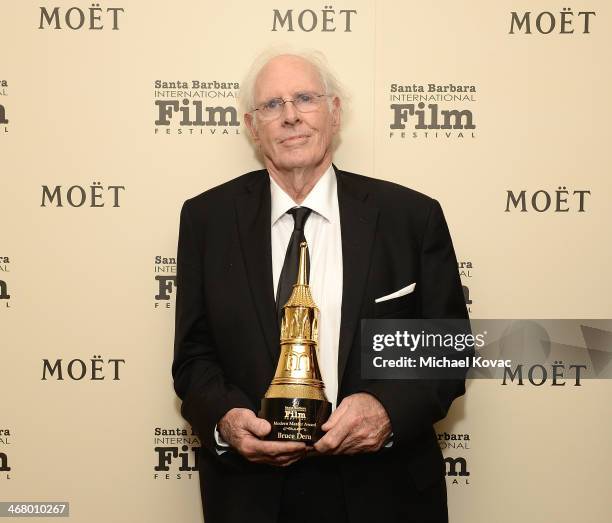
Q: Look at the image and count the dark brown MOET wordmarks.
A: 7